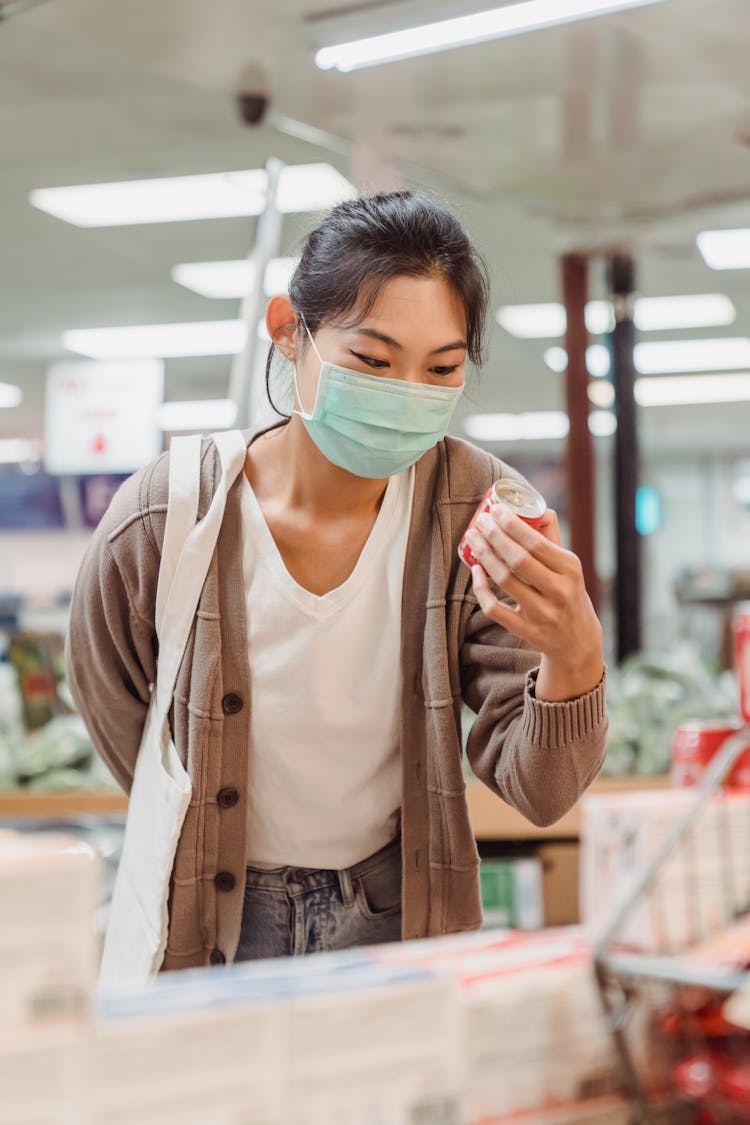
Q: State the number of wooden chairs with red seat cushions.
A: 0